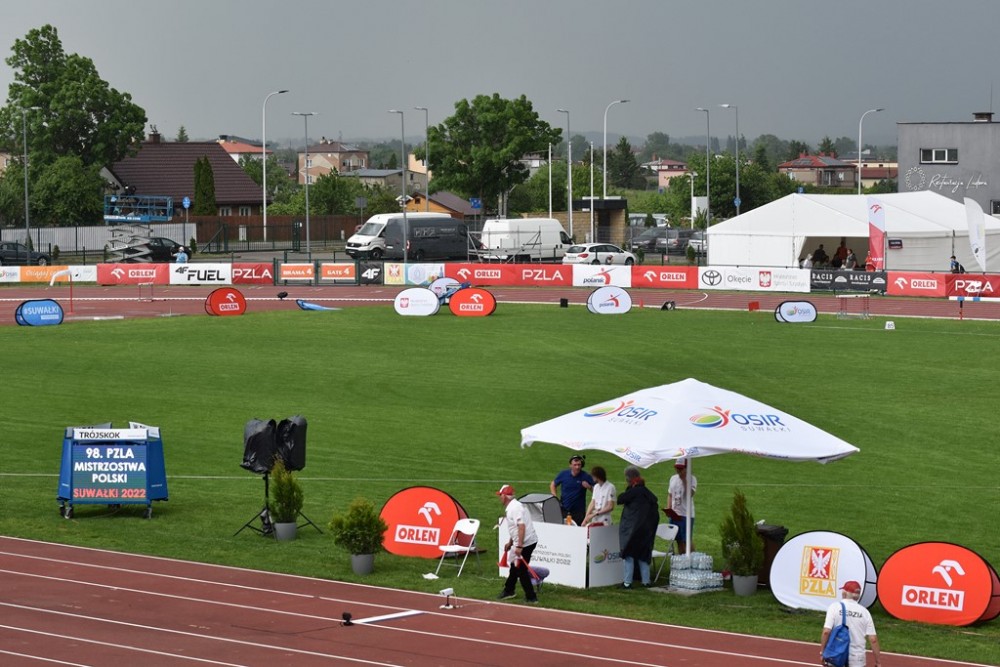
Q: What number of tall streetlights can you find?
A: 10